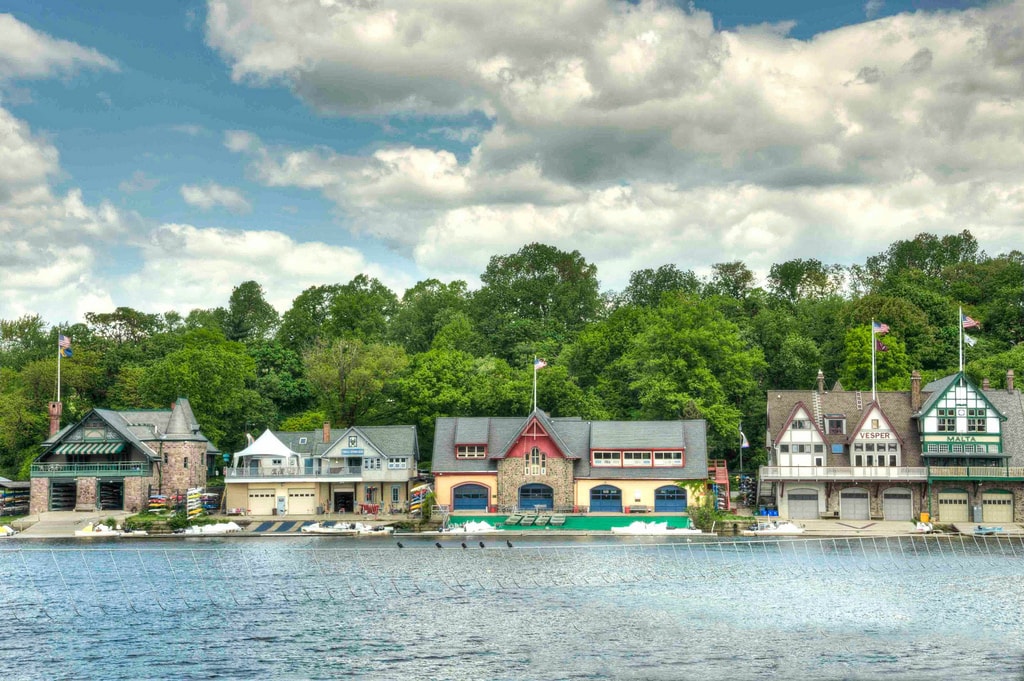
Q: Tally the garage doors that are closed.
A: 11